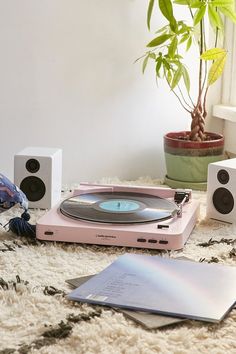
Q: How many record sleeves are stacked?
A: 2